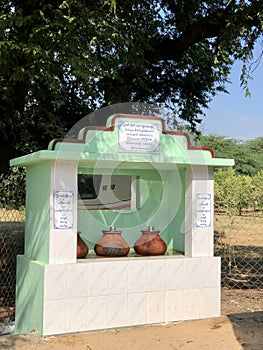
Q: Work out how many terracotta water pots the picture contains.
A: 3